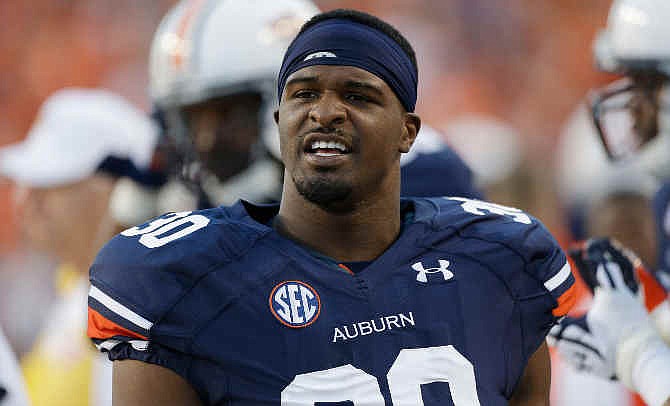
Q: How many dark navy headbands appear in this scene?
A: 1